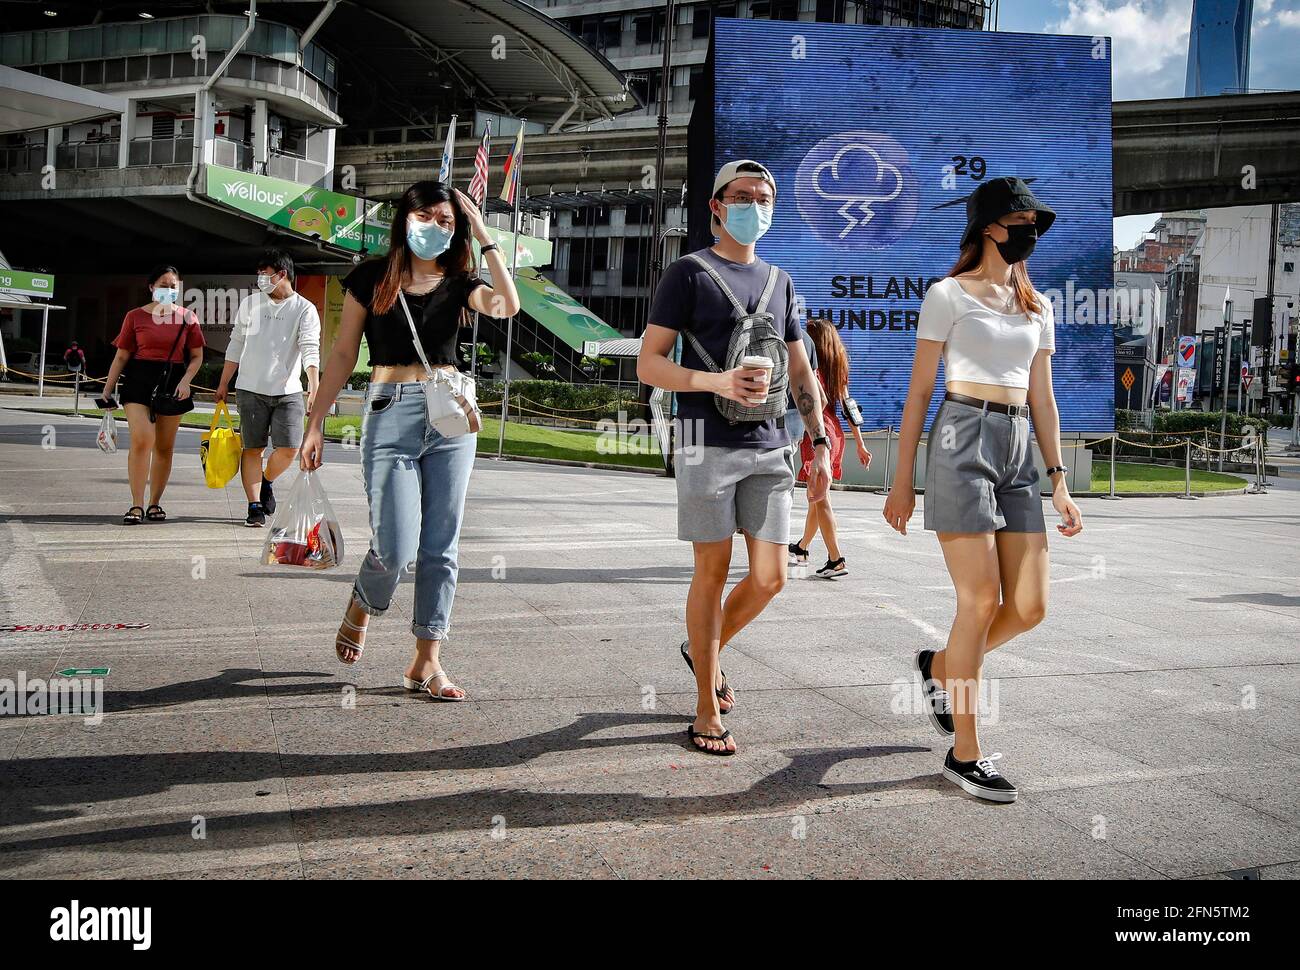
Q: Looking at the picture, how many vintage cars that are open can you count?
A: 0